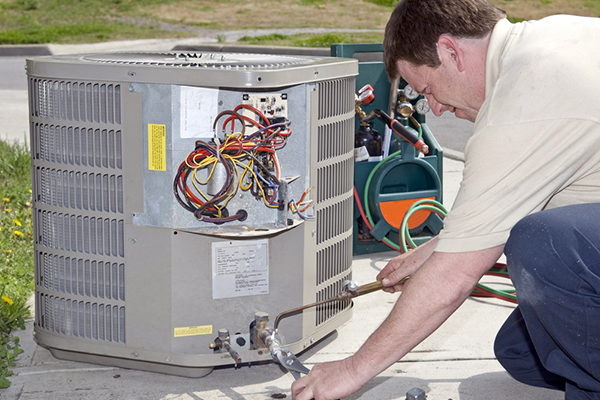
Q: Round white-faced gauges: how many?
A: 2